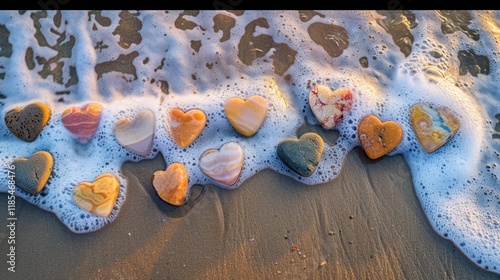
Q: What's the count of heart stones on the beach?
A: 13